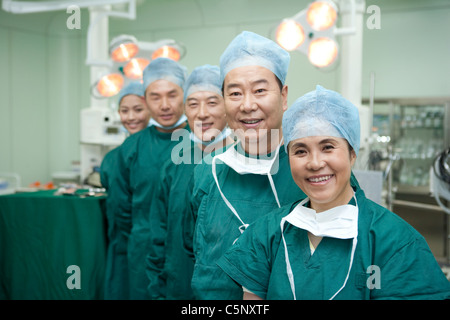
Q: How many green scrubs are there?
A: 5